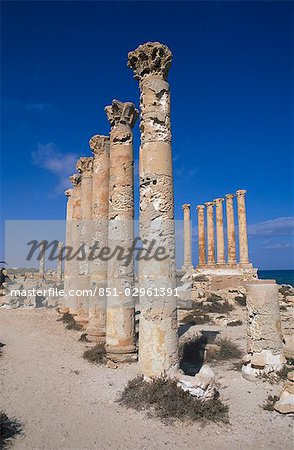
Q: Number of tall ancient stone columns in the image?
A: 12